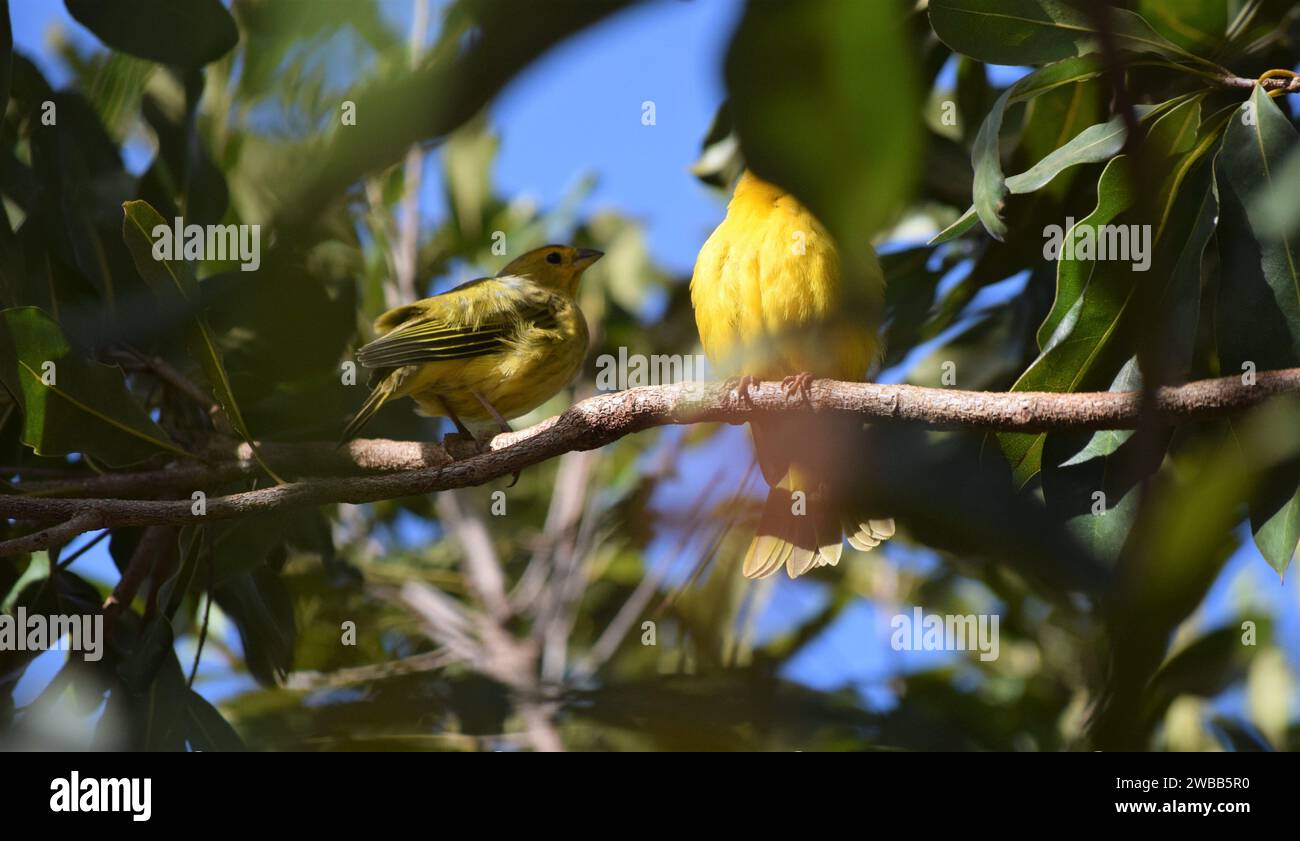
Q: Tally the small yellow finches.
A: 2